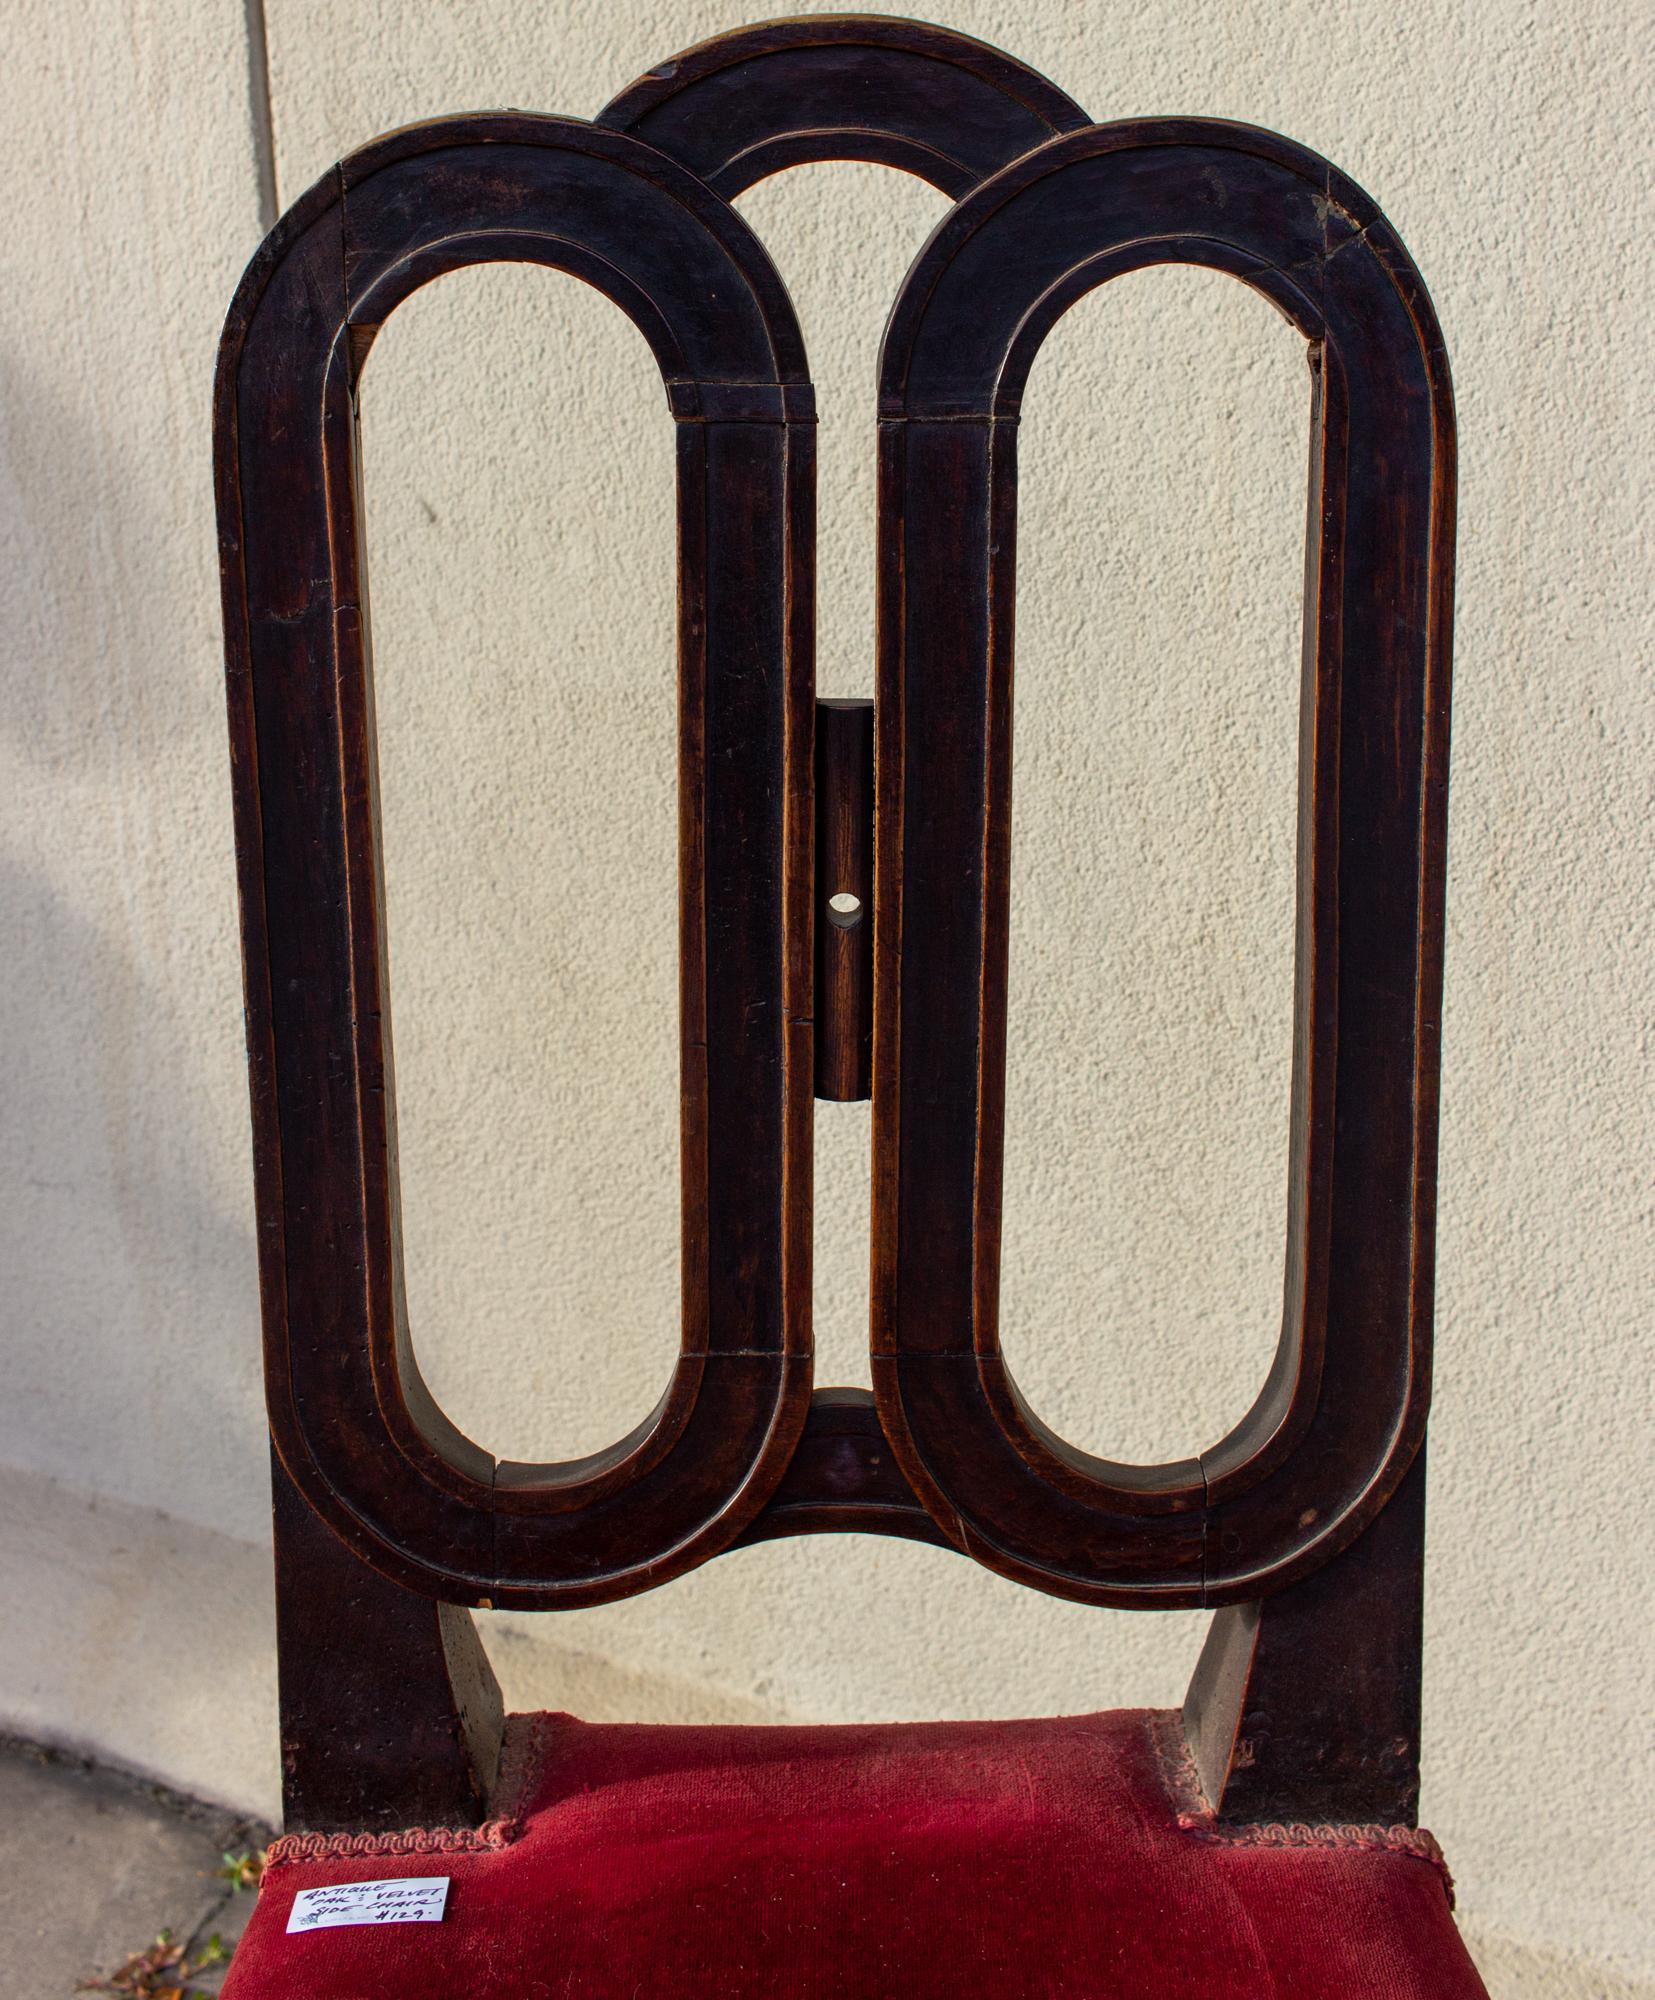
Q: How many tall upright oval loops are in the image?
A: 2